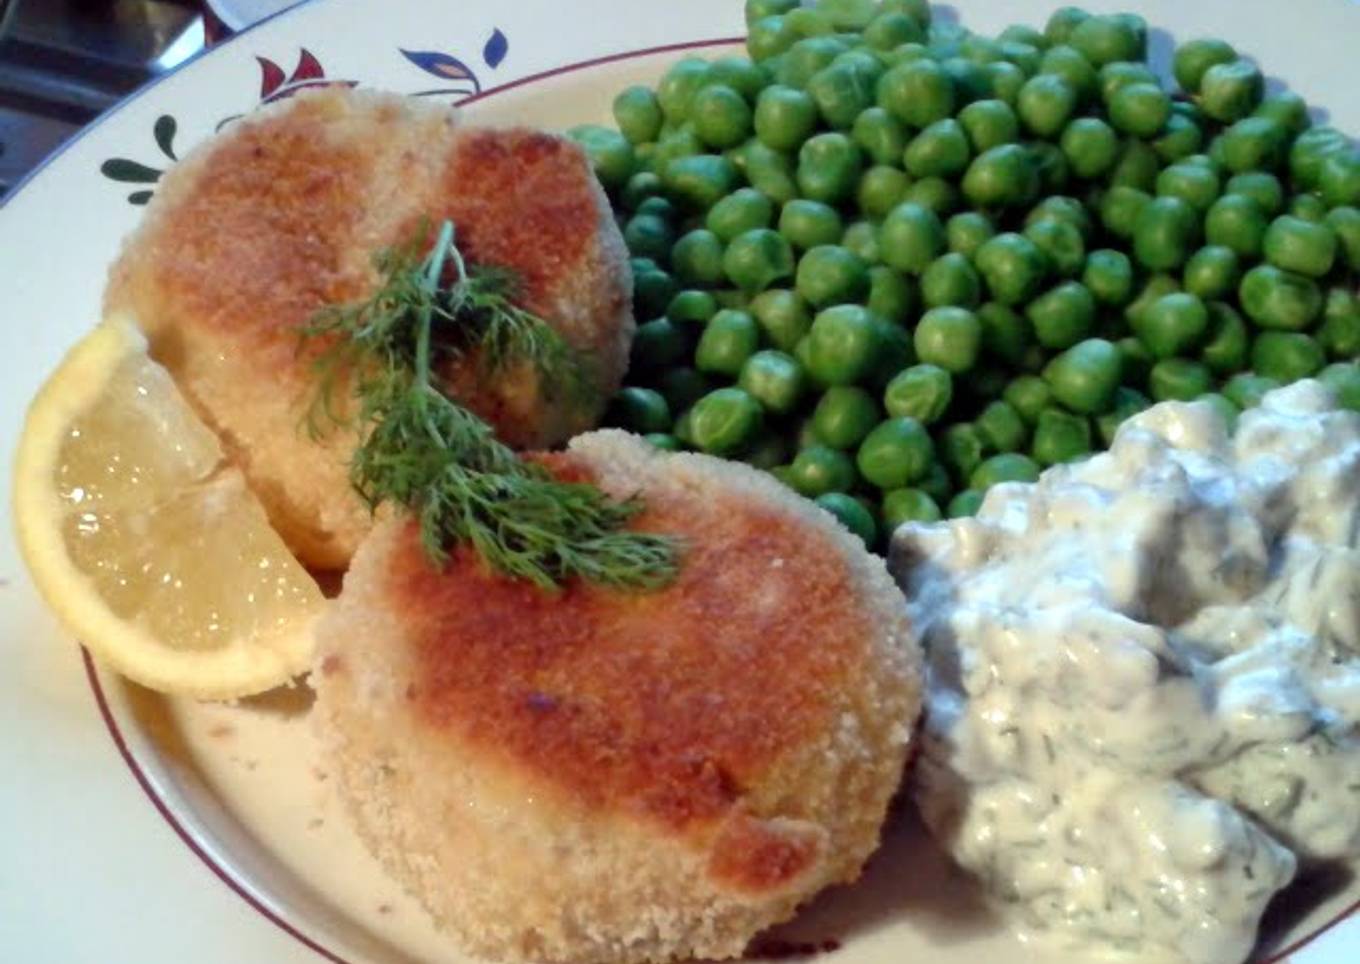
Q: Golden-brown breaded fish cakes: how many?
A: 2